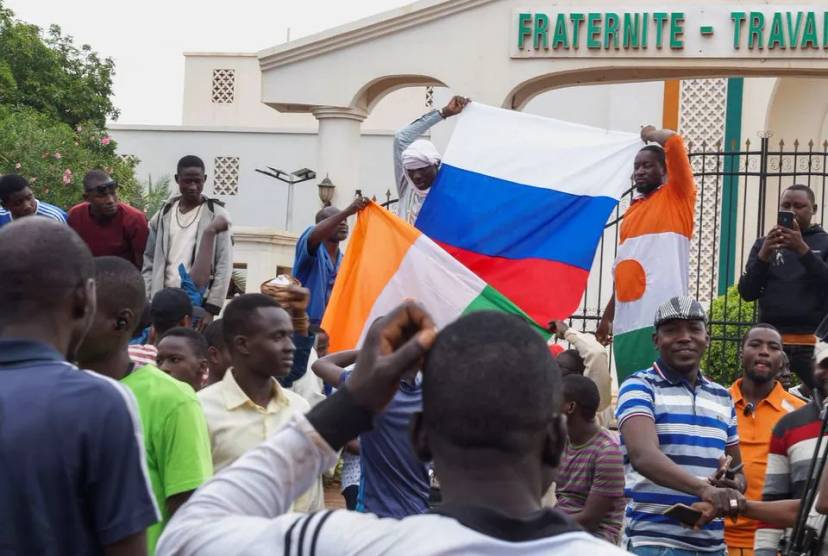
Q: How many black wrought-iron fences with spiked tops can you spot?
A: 1